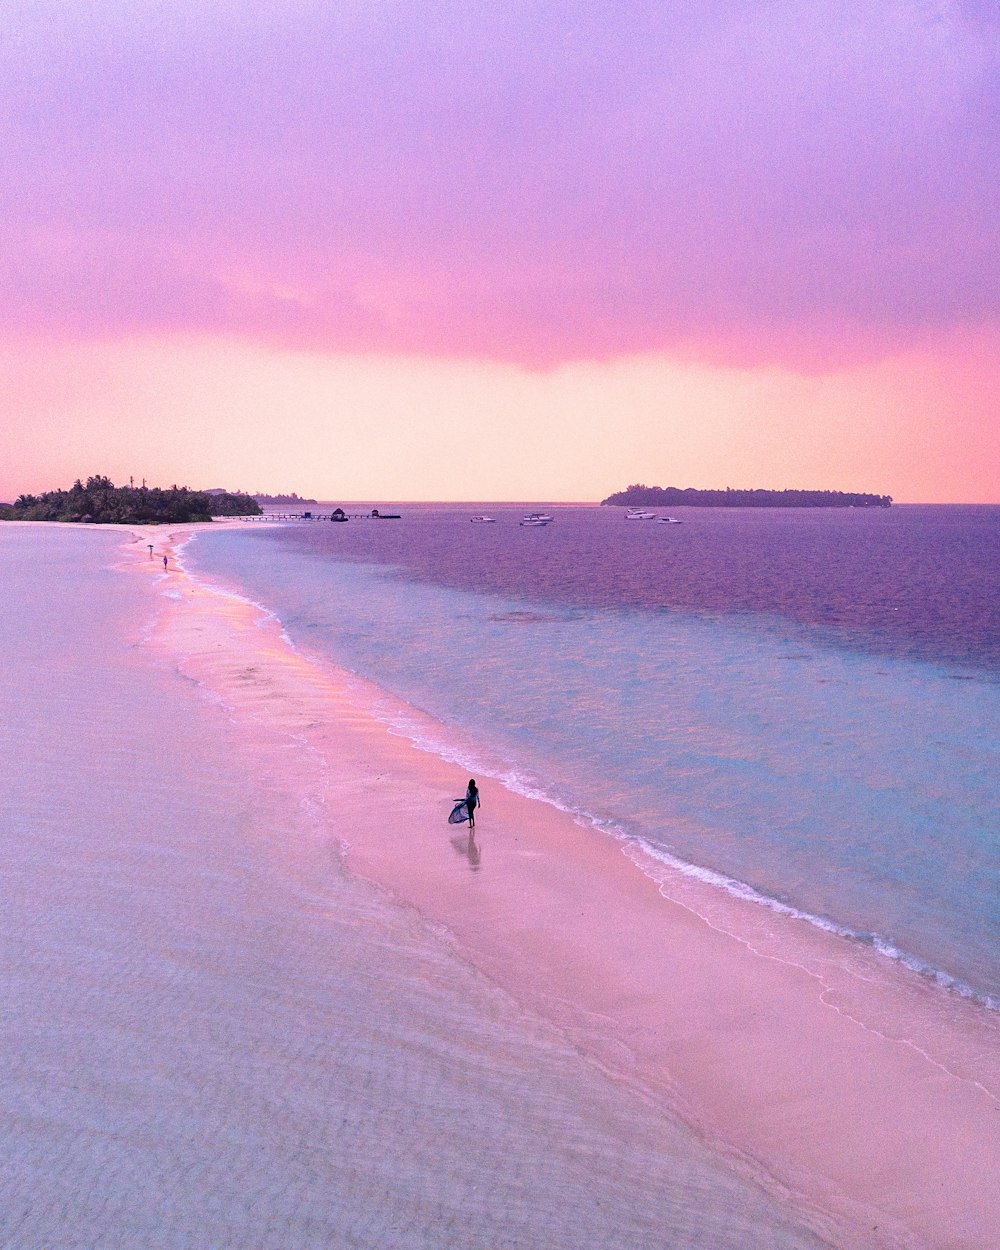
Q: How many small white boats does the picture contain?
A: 5